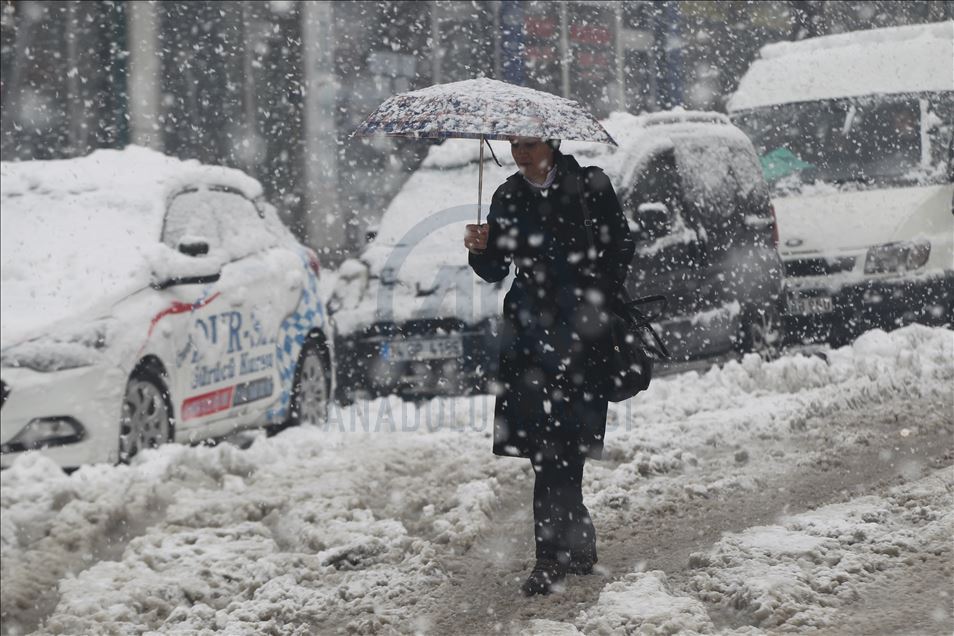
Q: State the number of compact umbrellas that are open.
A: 1